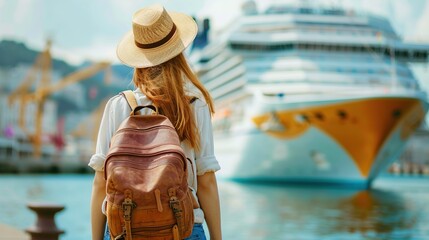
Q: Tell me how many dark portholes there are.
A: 4